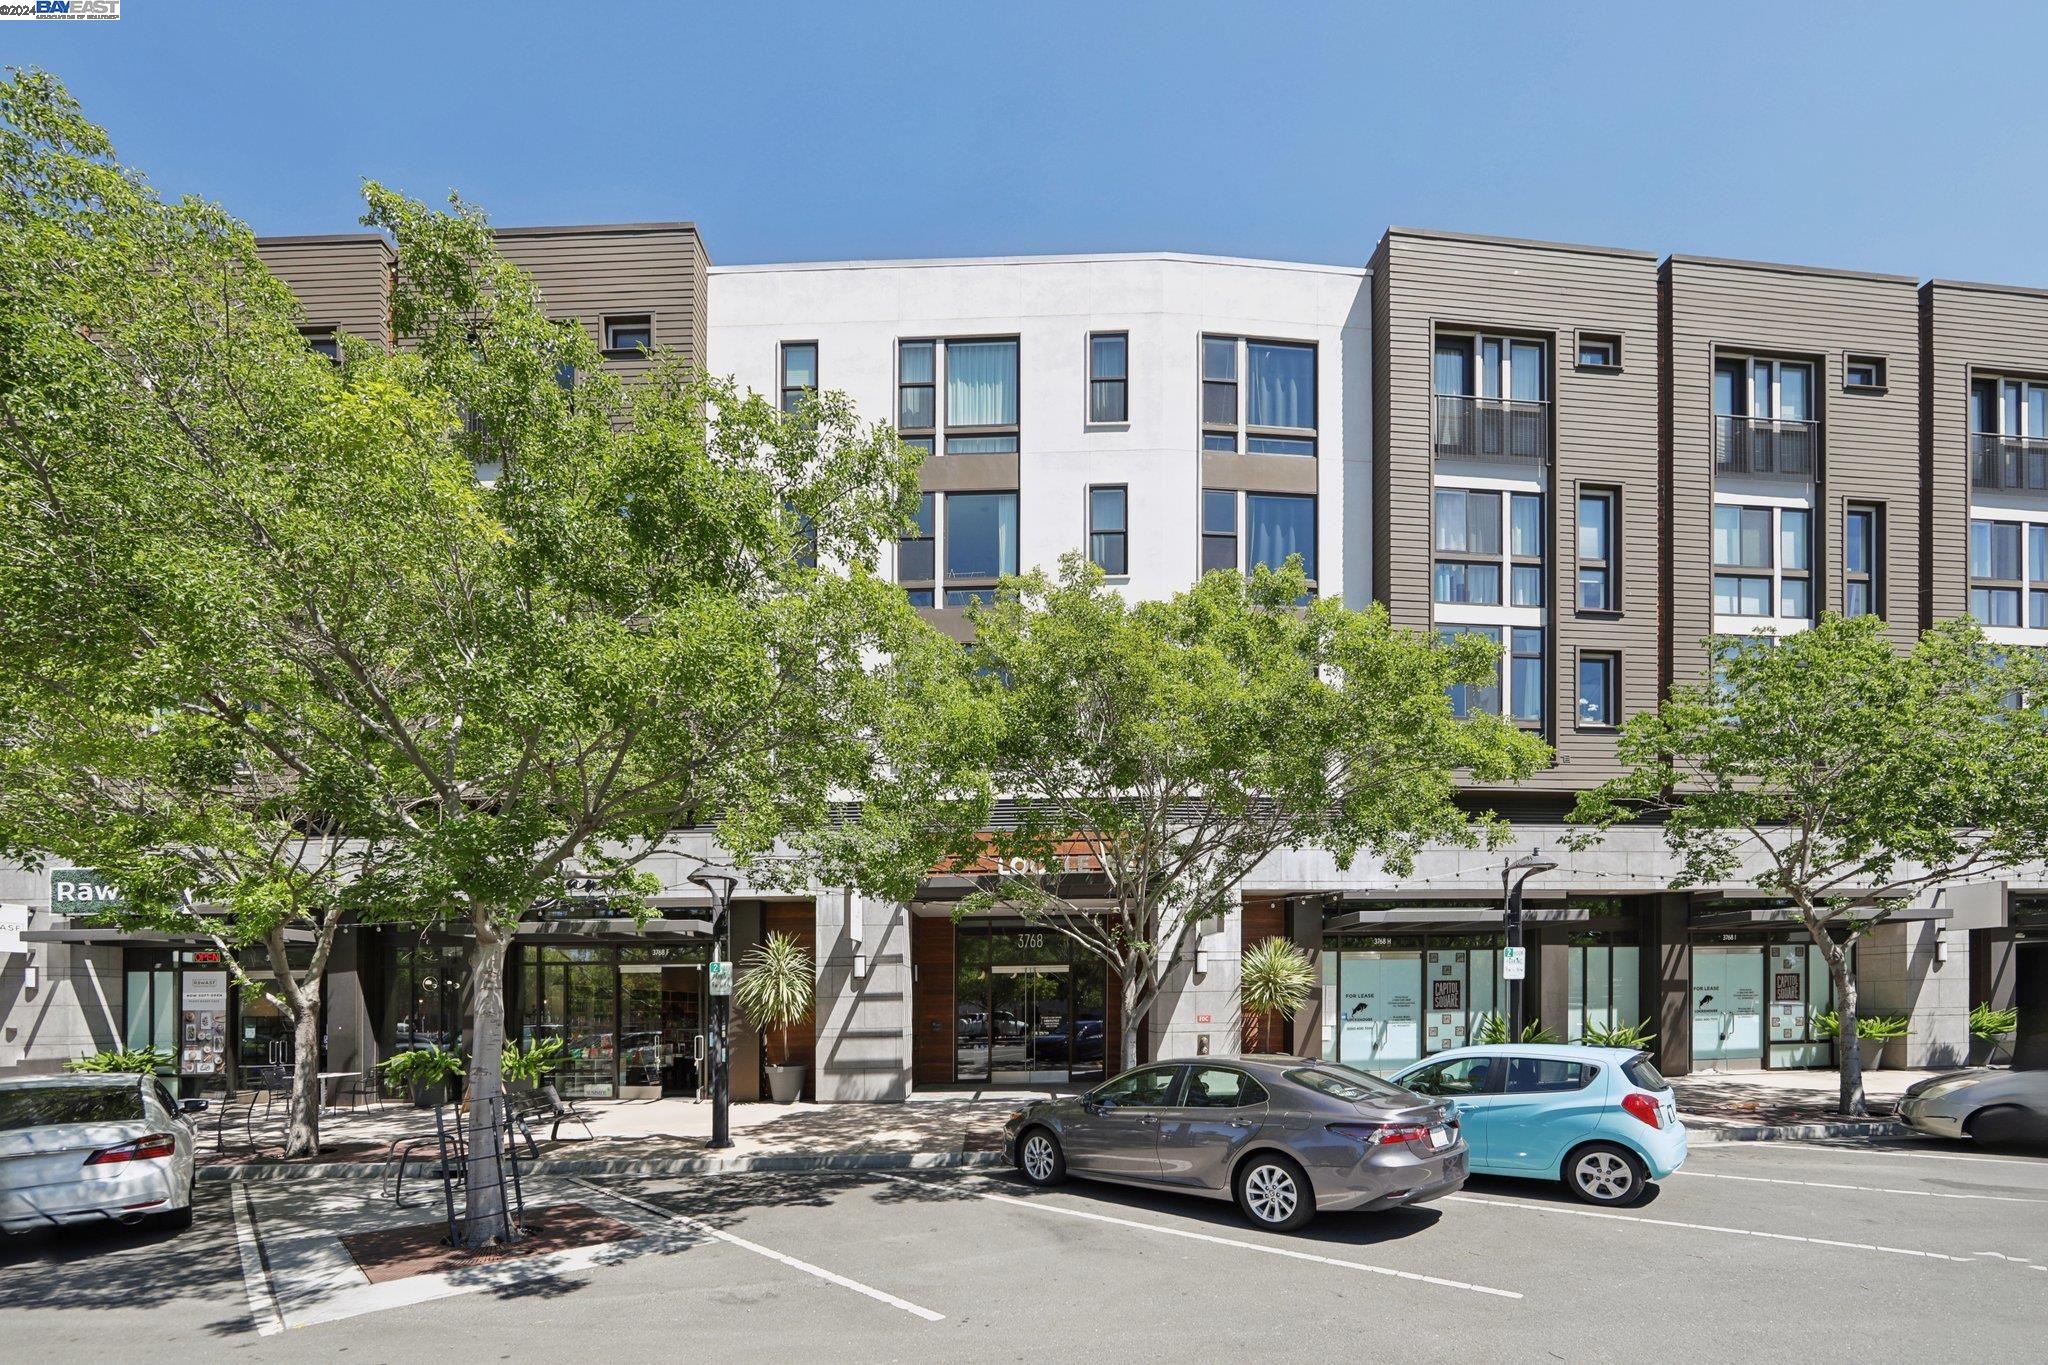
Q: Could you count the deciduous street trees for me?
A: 4